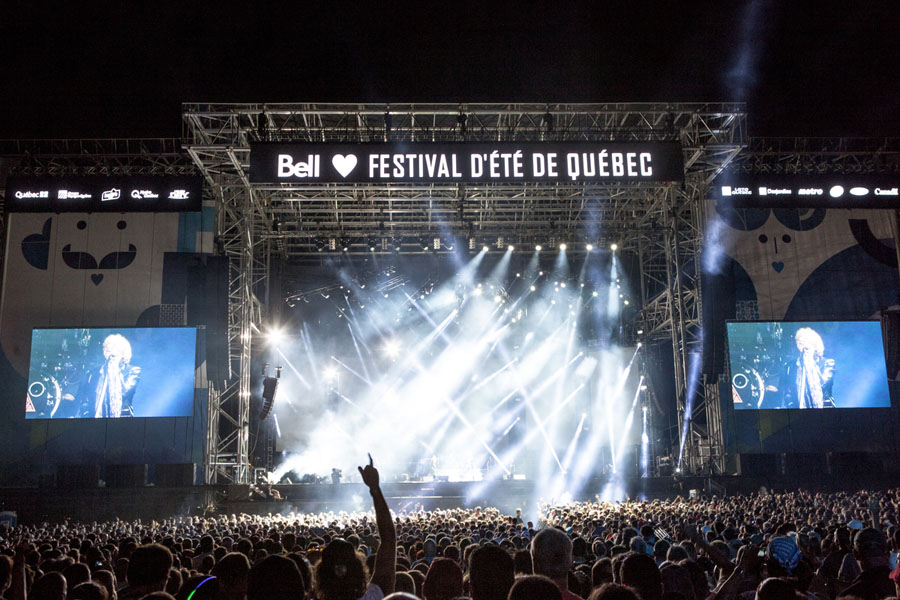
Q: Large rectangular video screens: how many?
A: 2